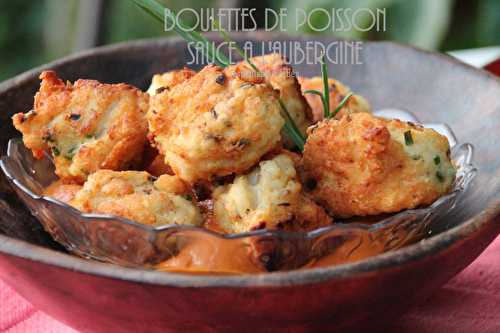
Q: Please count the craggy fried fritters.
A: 8